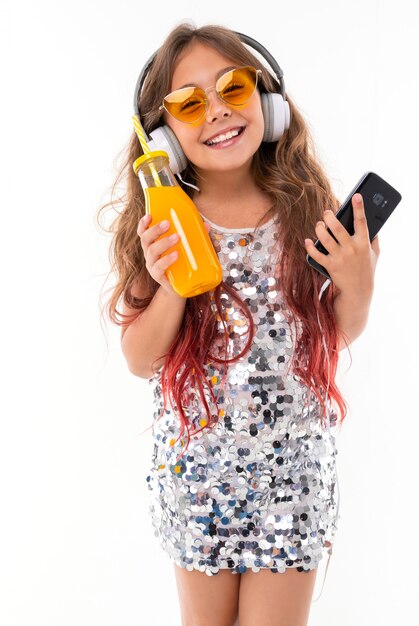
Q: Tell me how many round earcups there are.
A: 2